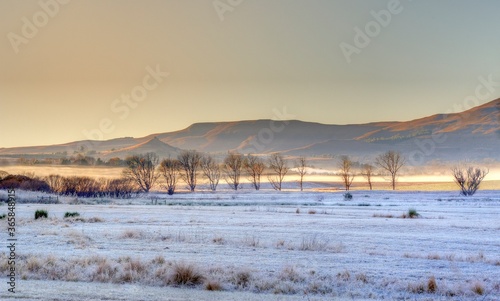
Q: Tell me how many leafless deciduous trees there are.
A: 12